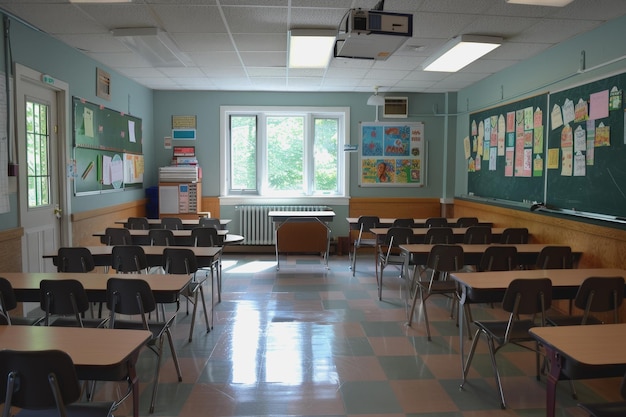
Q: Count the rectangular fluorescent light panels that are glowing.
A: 2